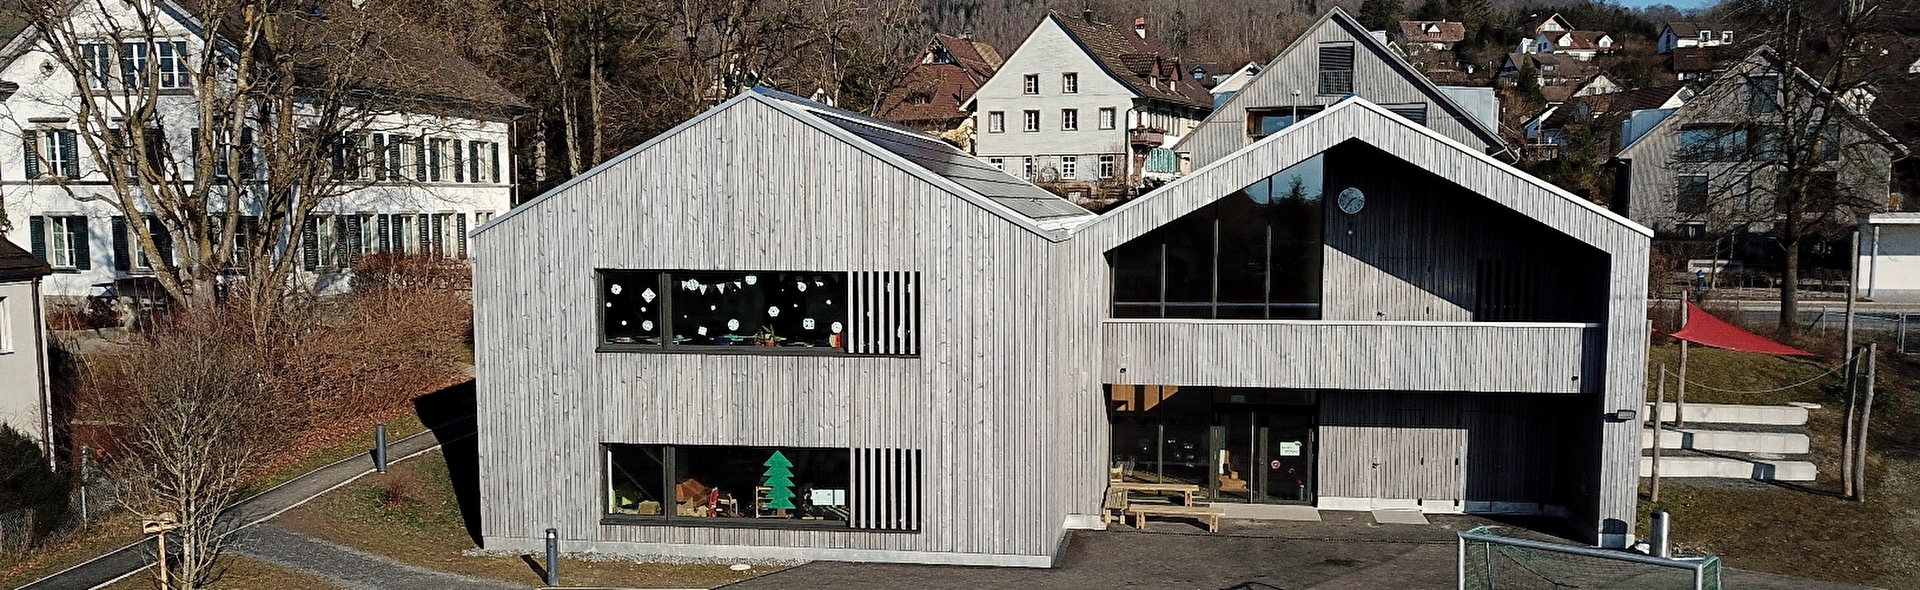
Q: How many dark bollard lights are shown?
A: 2